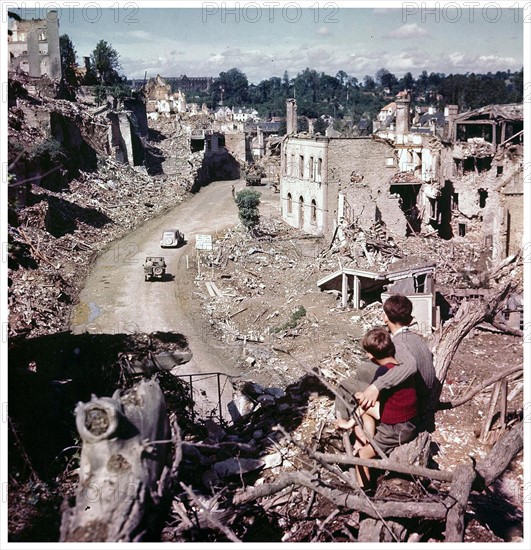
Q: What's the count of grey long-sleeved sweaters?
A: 1